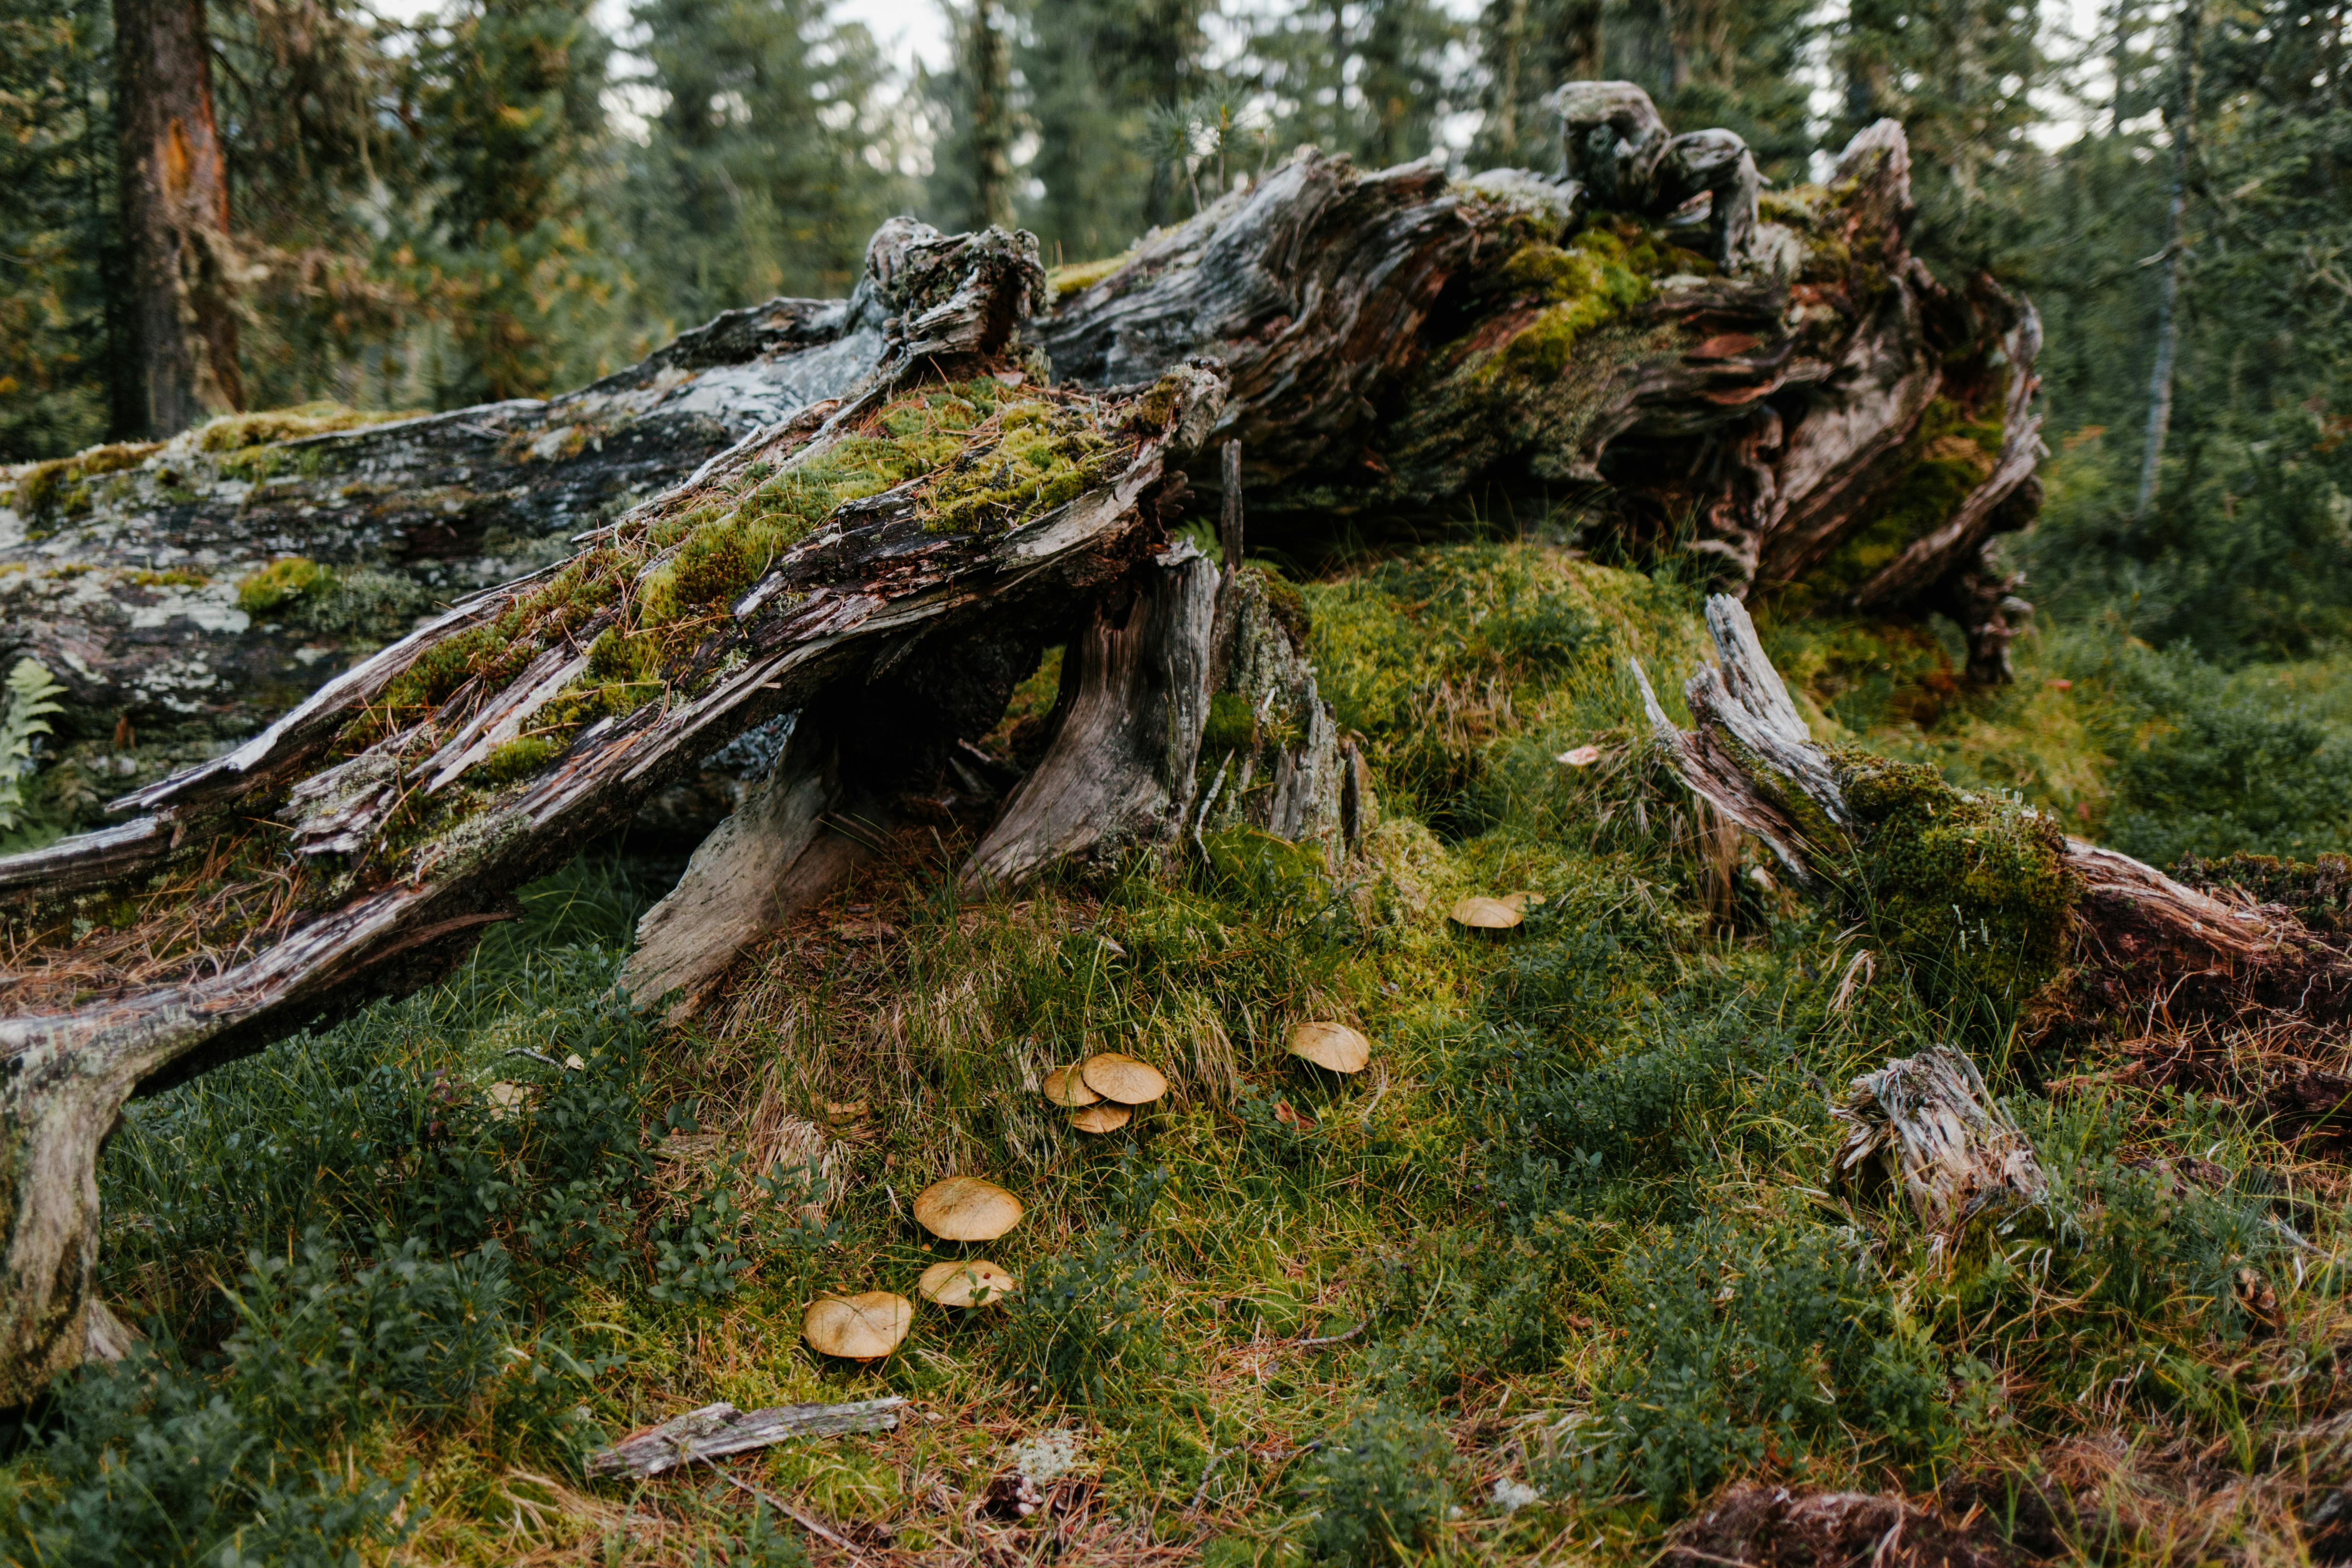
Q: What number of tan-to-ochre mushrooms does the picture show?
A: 9